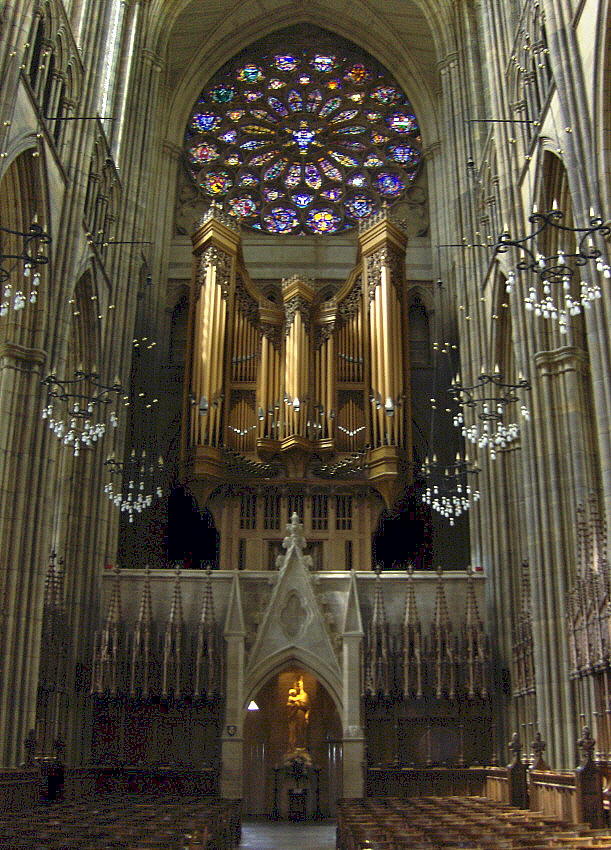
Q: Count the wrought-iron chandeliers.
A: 6